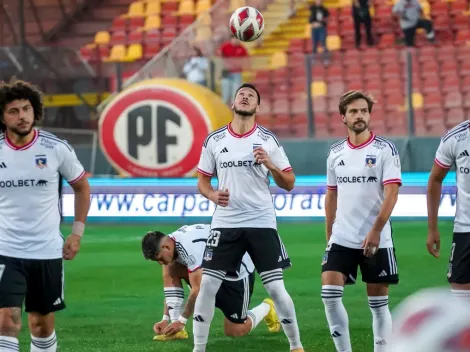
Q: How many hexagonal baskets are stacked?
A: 0